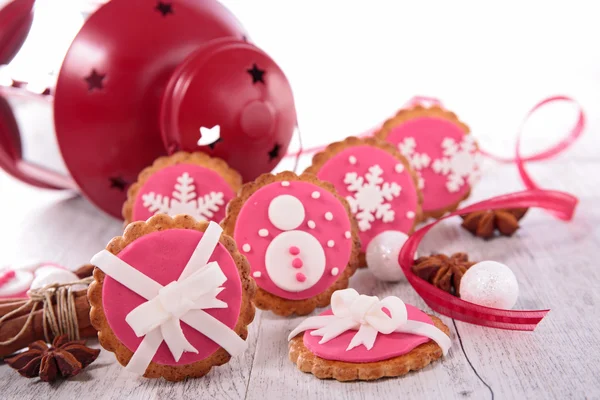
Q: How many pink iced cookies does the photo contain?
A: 6